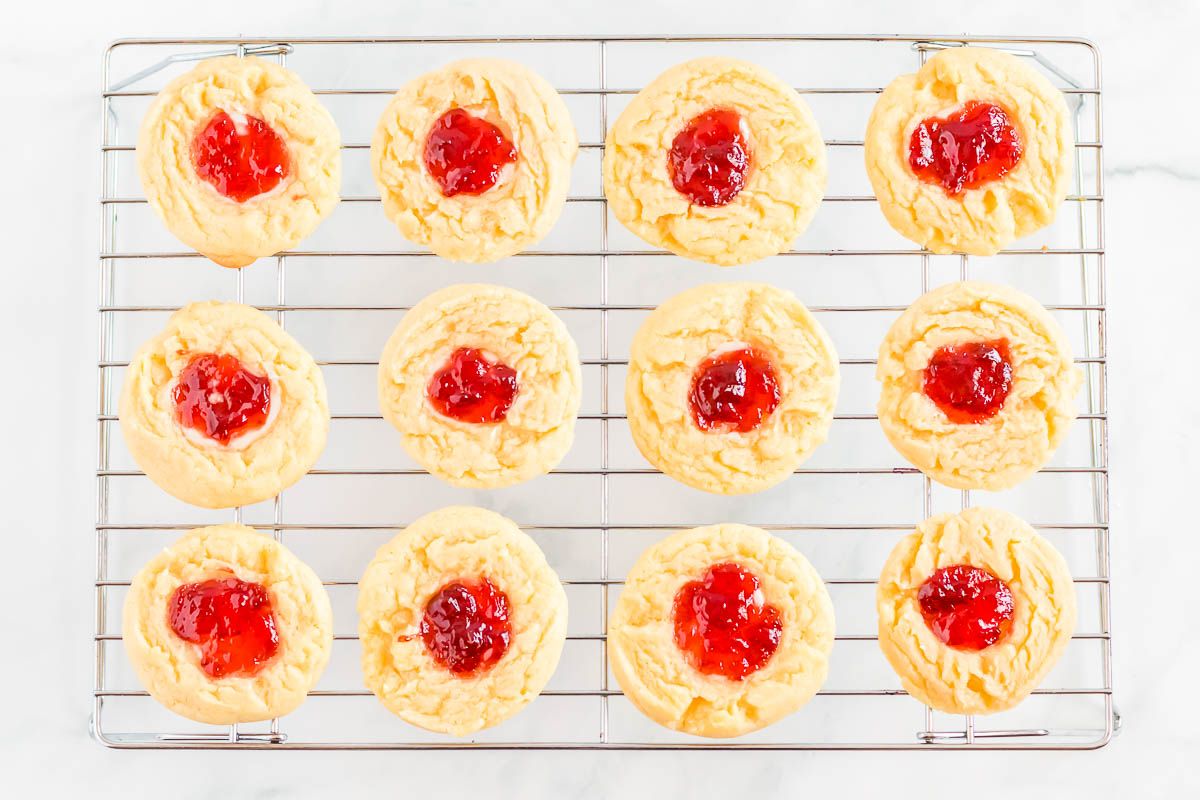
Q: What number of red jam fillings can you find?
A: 12